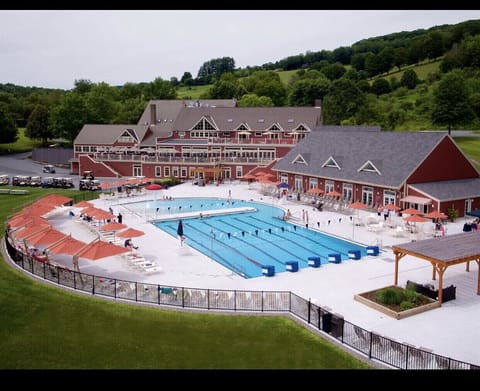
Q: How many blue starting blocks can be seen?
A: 6